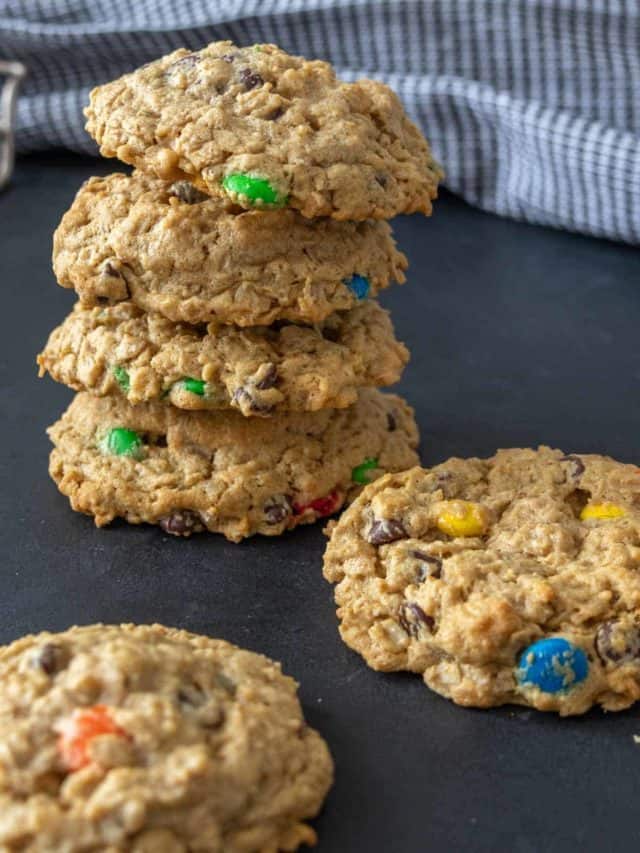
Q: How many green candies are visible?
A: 5